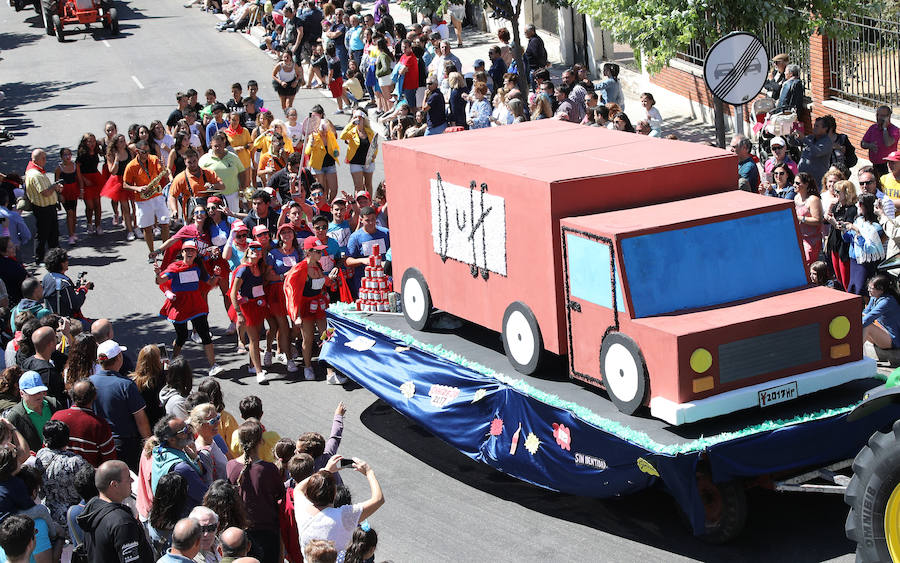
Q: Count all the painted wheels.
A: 3